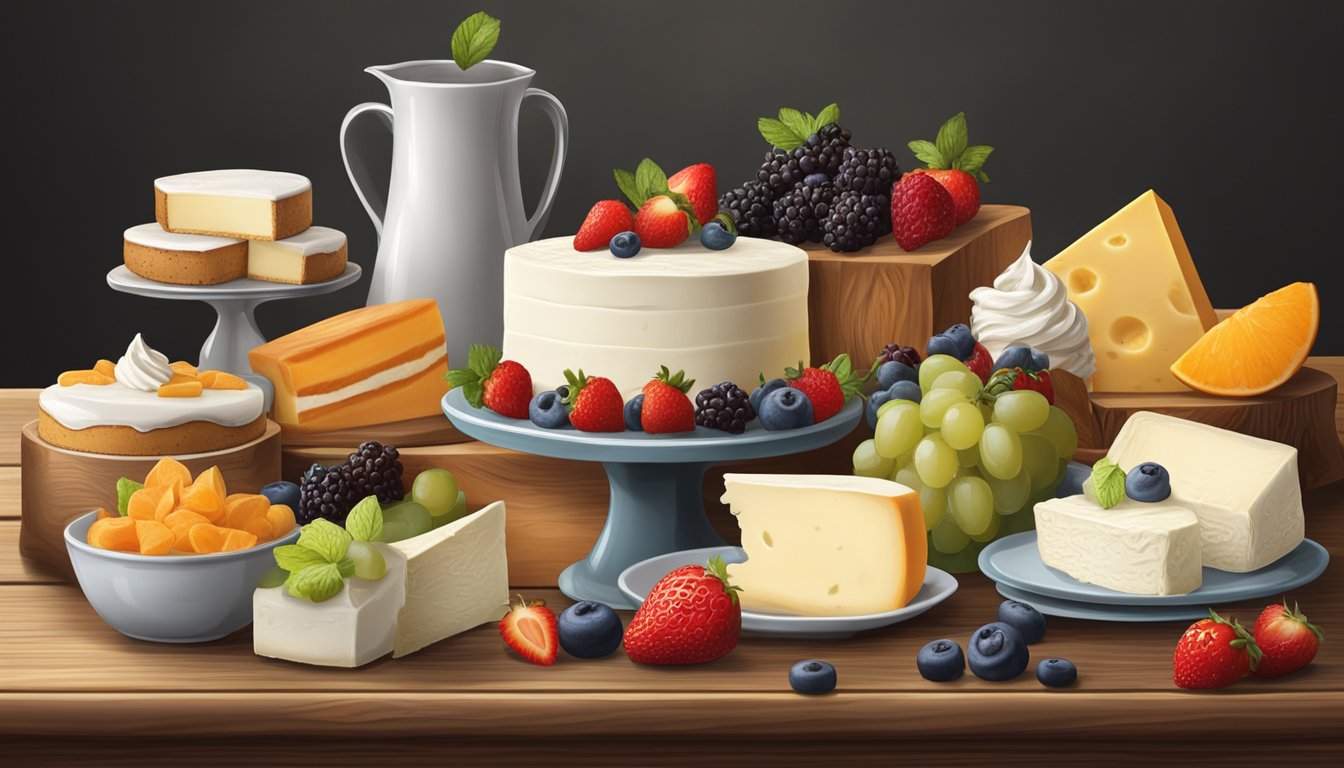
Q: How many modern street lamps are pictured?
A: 0